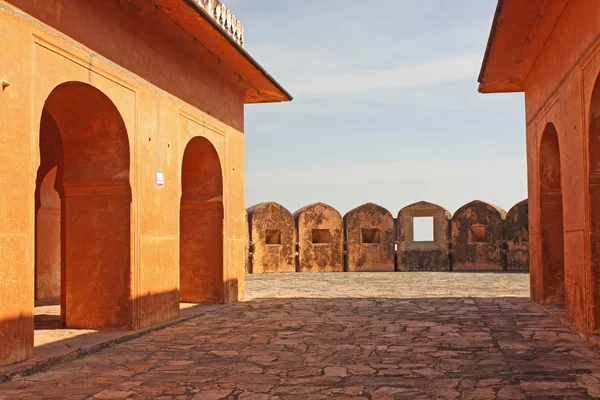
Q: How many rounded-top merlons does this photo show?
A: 6